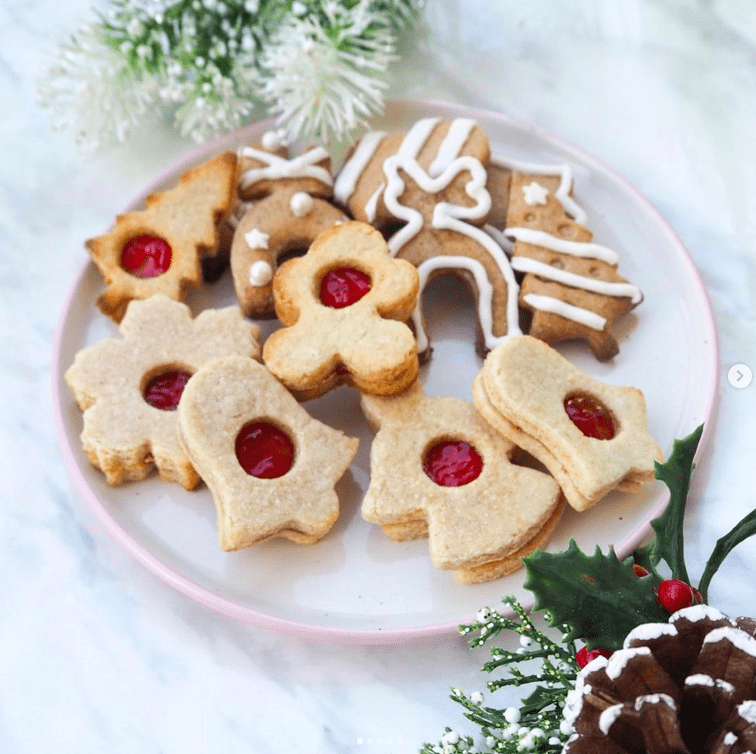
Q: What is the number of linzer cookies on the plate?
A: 6